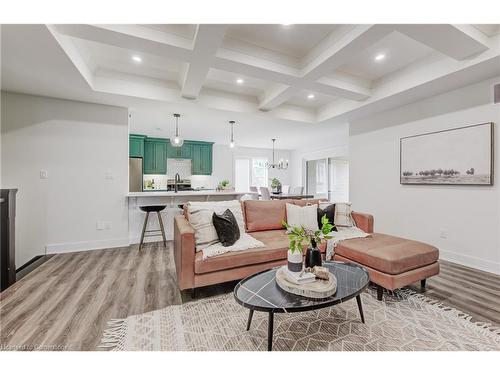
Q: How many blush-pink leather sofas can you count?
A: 1